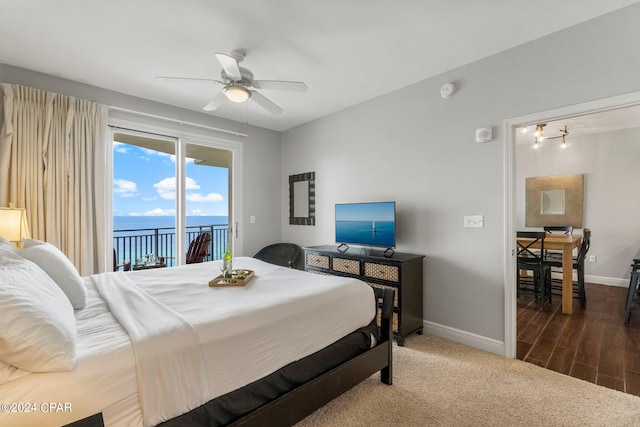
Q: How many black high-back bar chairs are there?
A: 3